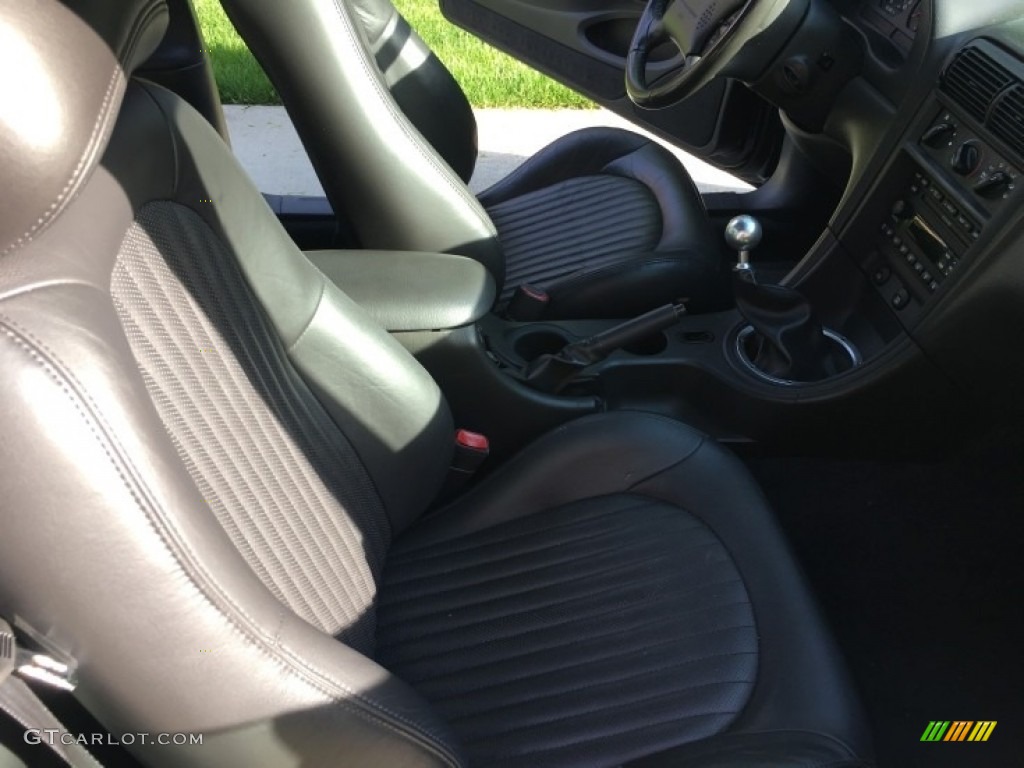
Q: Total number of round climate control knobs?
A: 3